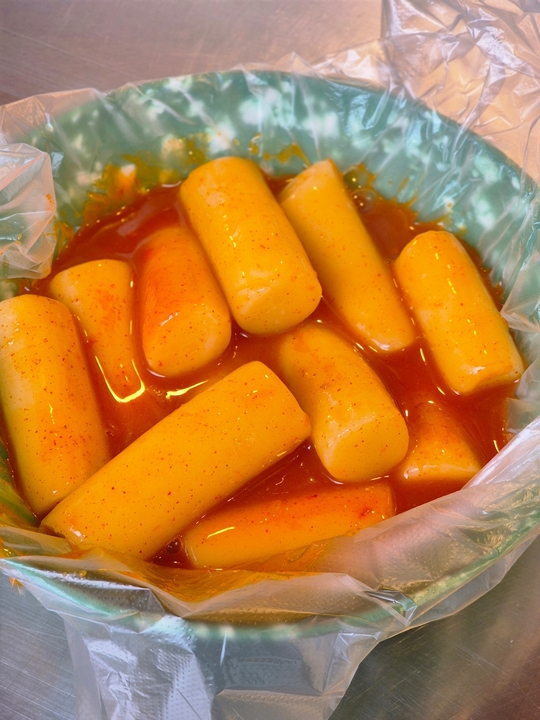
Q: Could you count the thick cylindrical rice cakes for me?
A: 10